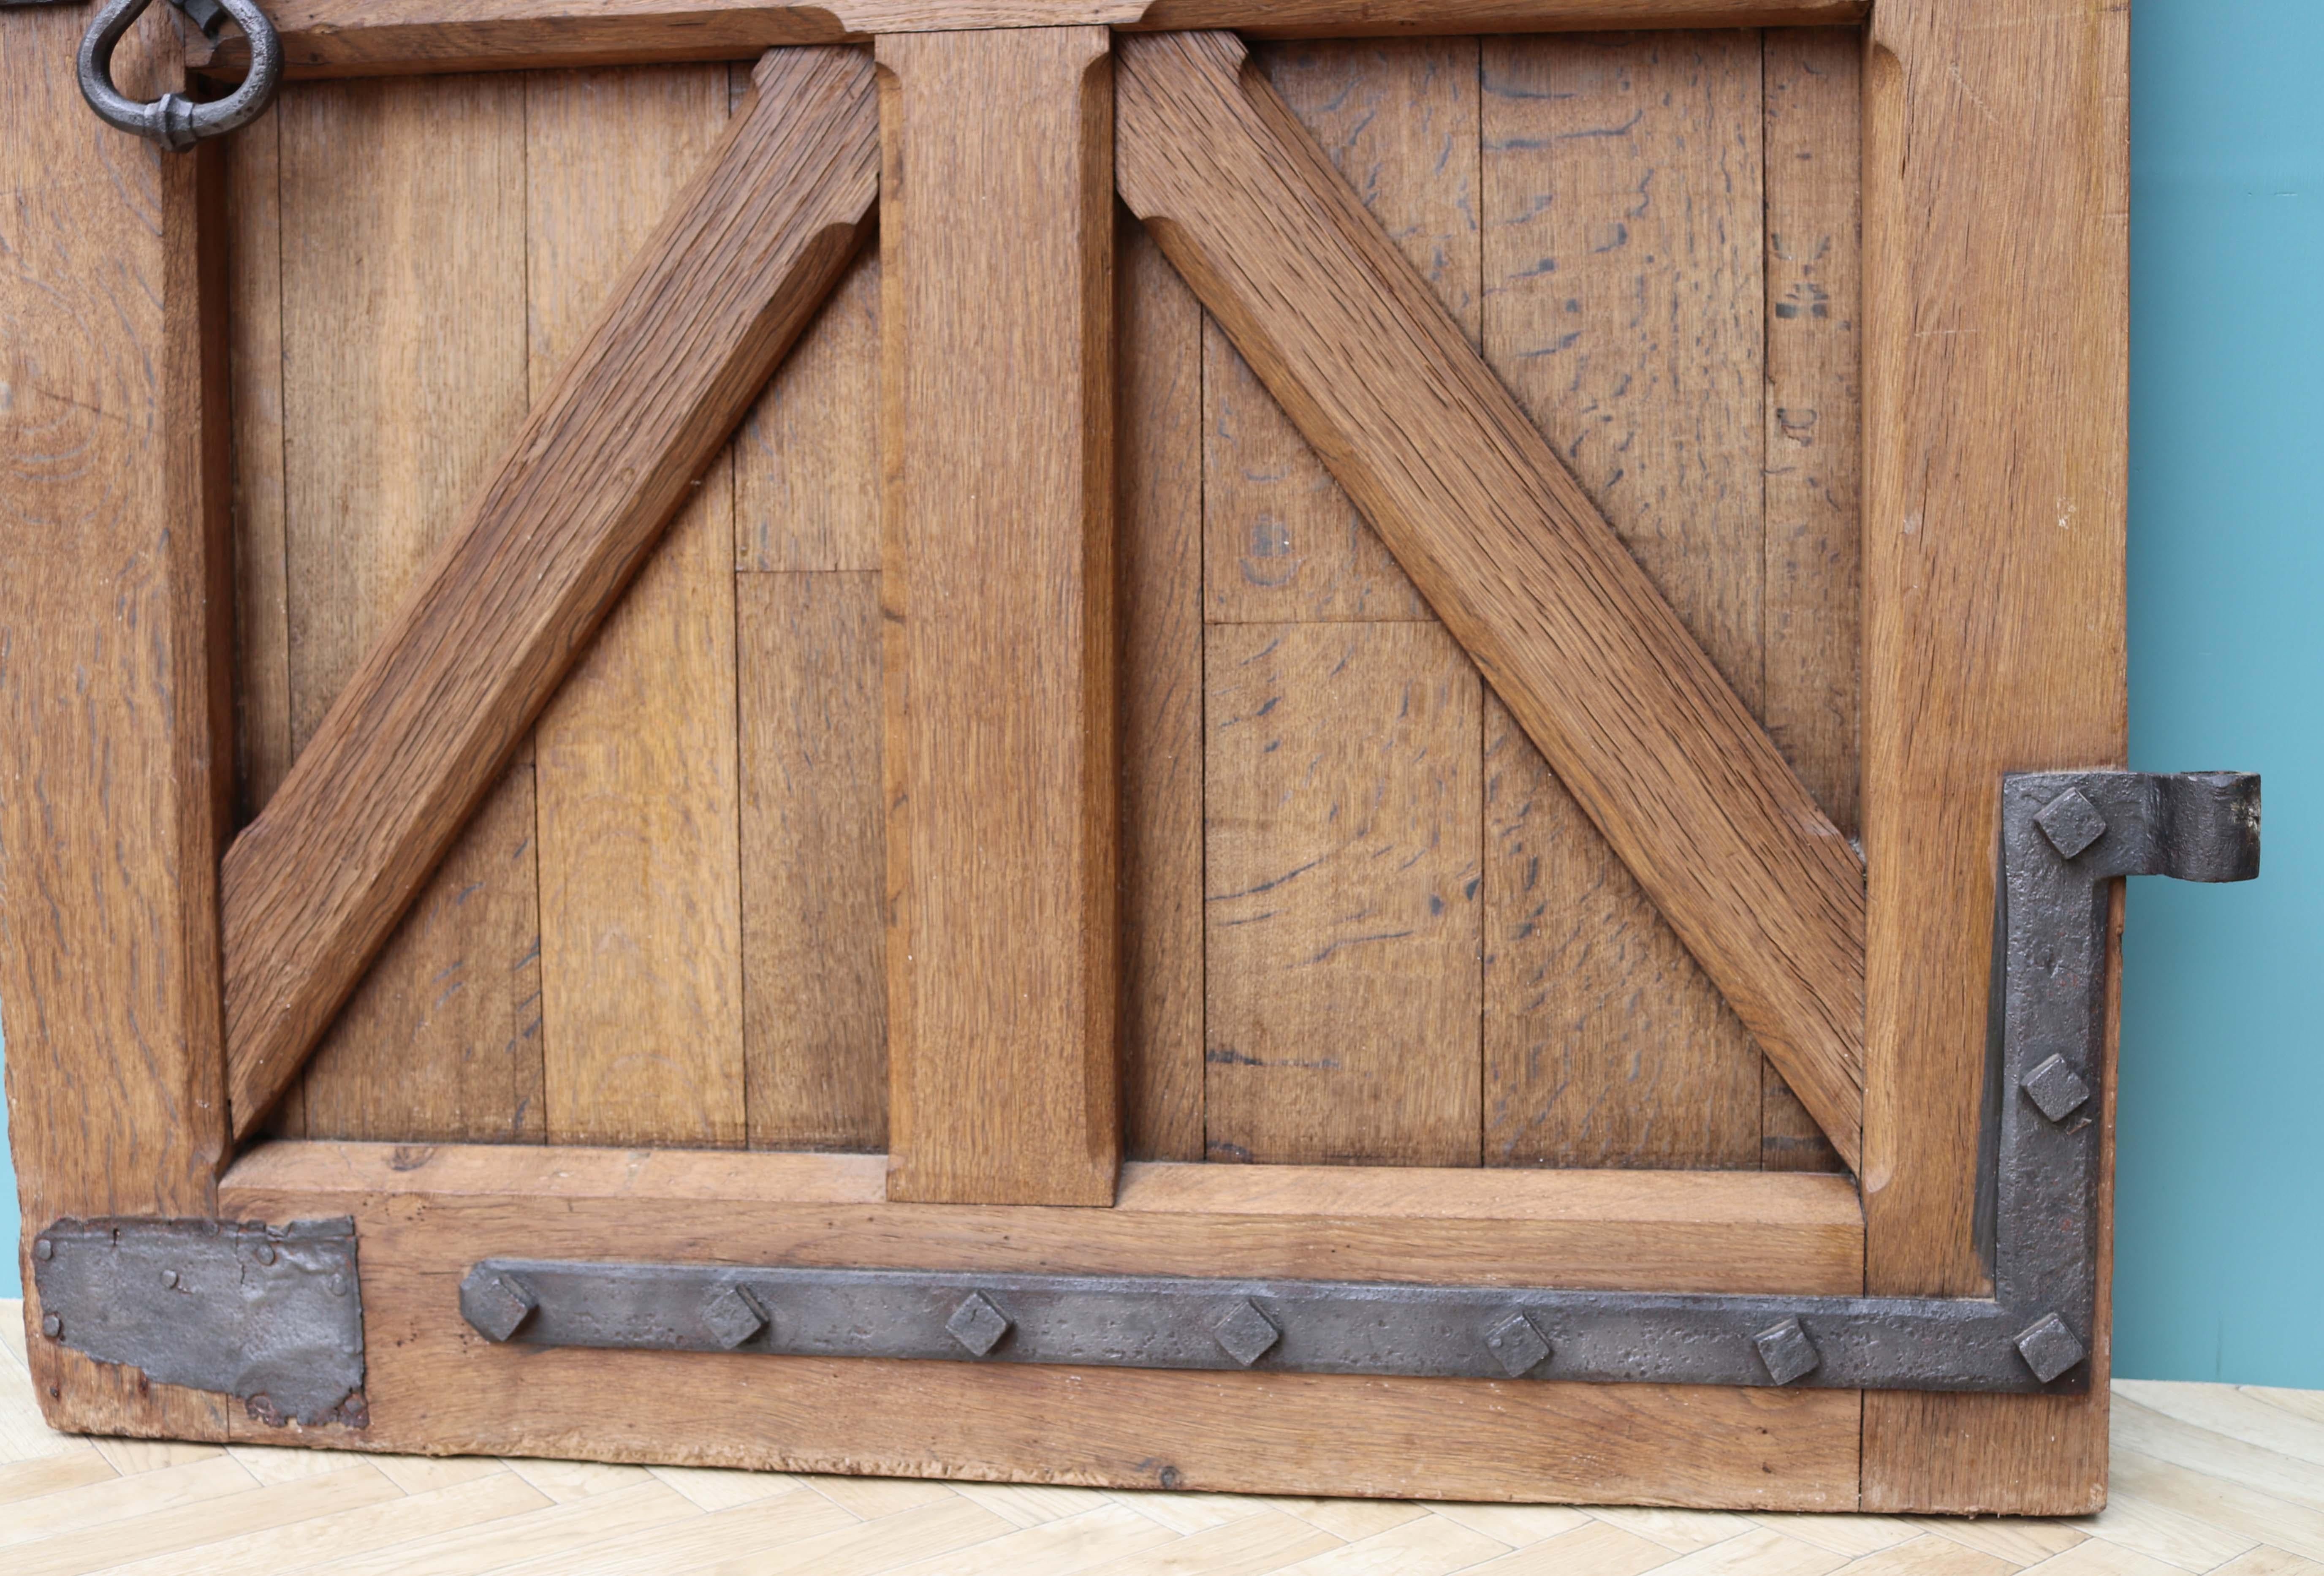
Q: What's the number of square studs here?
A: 9